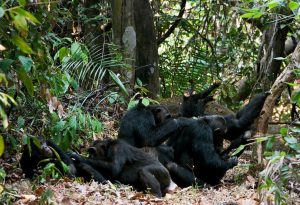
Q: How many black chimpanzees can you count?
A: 6